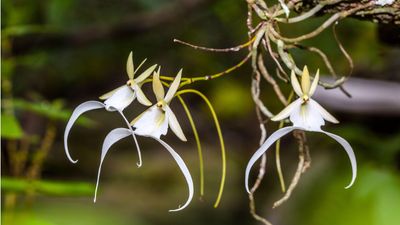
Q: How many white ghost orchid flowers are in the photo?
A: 3